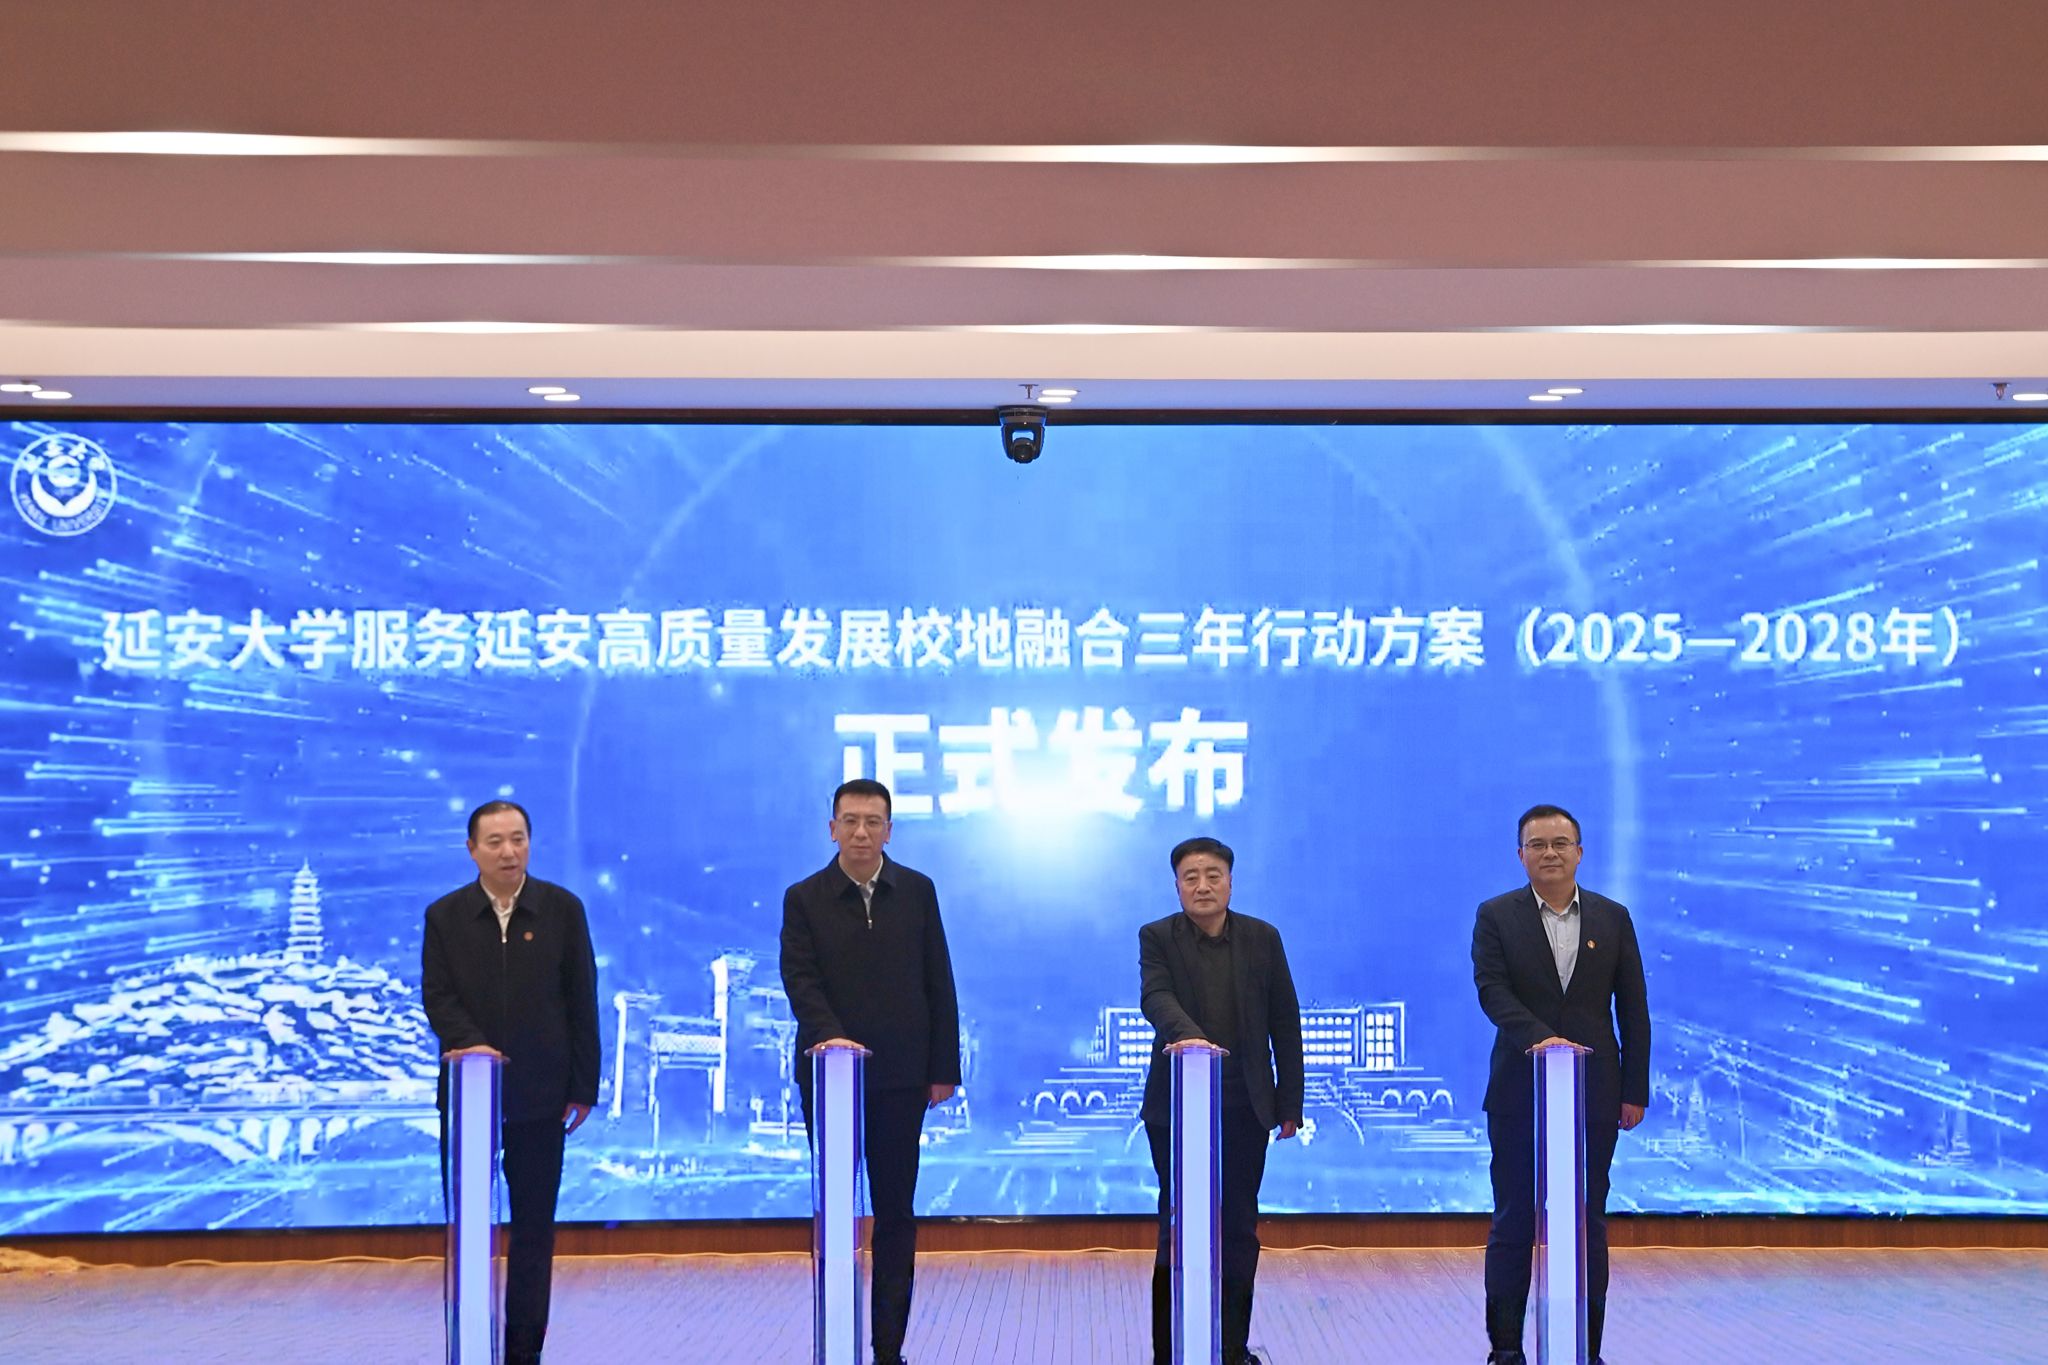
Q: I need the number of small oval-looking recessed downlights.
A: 9